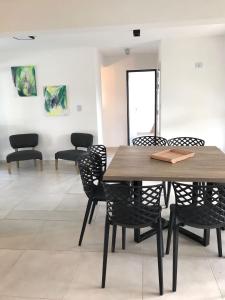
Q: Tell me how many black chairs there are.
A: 8